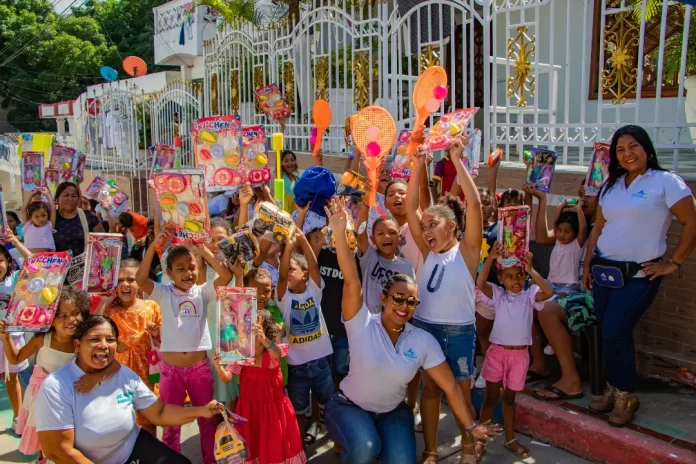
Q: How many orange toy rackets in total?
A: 3